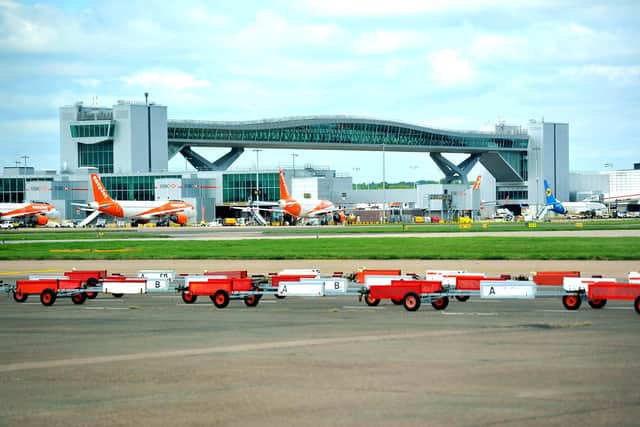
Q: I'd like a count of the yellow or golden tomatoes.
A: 0